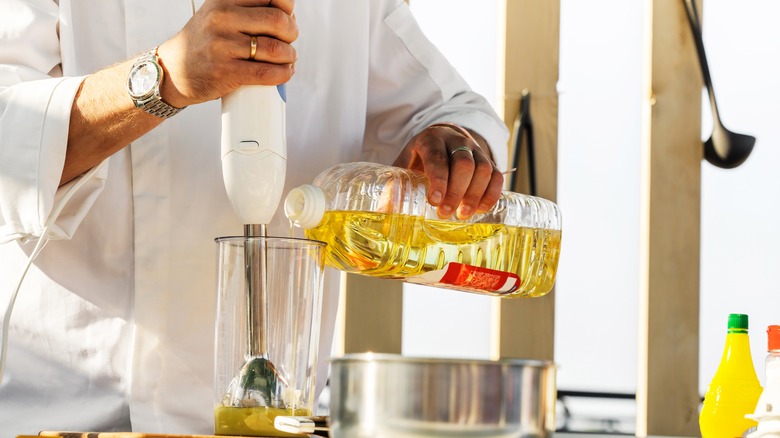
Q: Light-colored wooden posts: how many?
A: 3